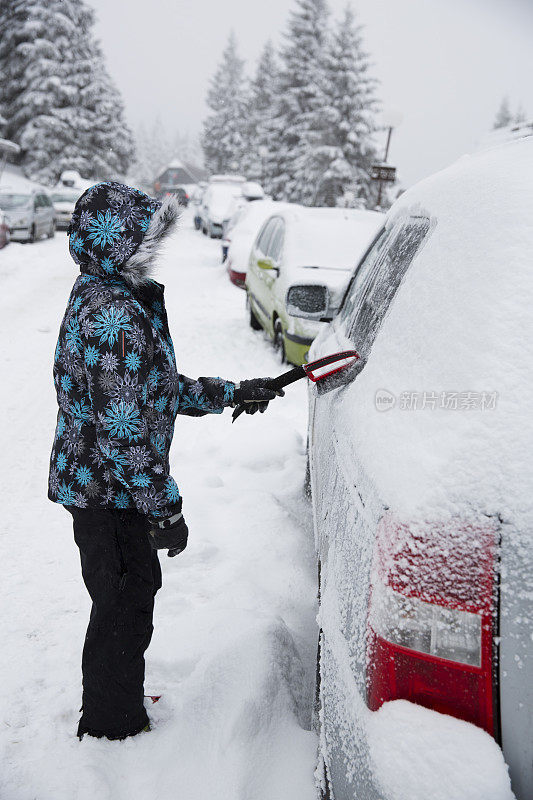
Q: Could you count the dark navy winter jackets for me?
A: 1